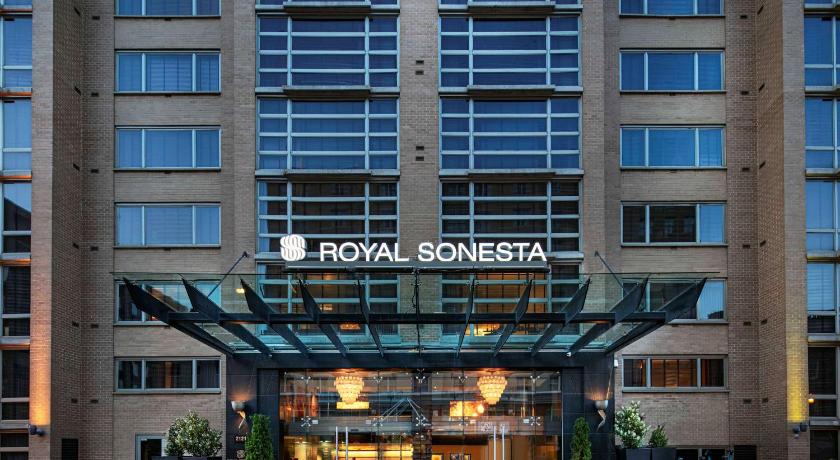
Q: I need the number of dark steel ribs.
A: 11